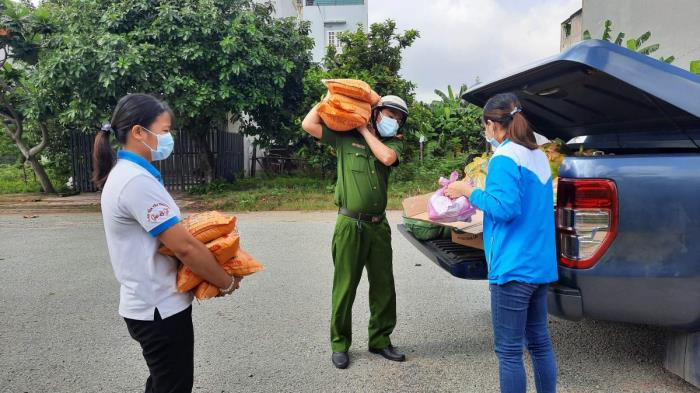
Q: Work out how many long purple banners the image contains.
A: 0